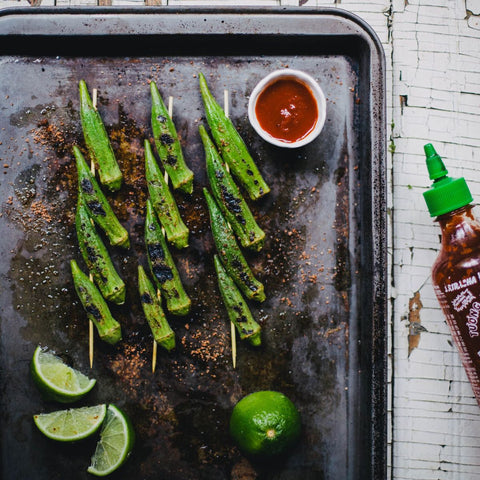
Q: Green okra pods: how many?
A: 12